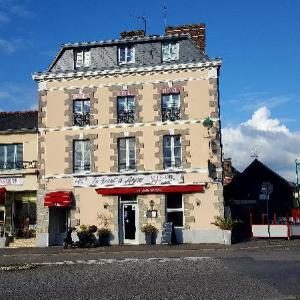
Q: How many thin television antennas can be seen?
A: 2